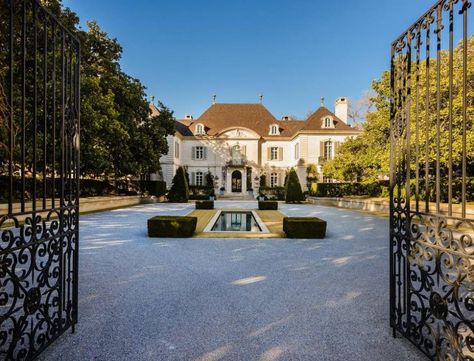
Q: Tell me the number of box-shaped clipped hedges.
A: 4